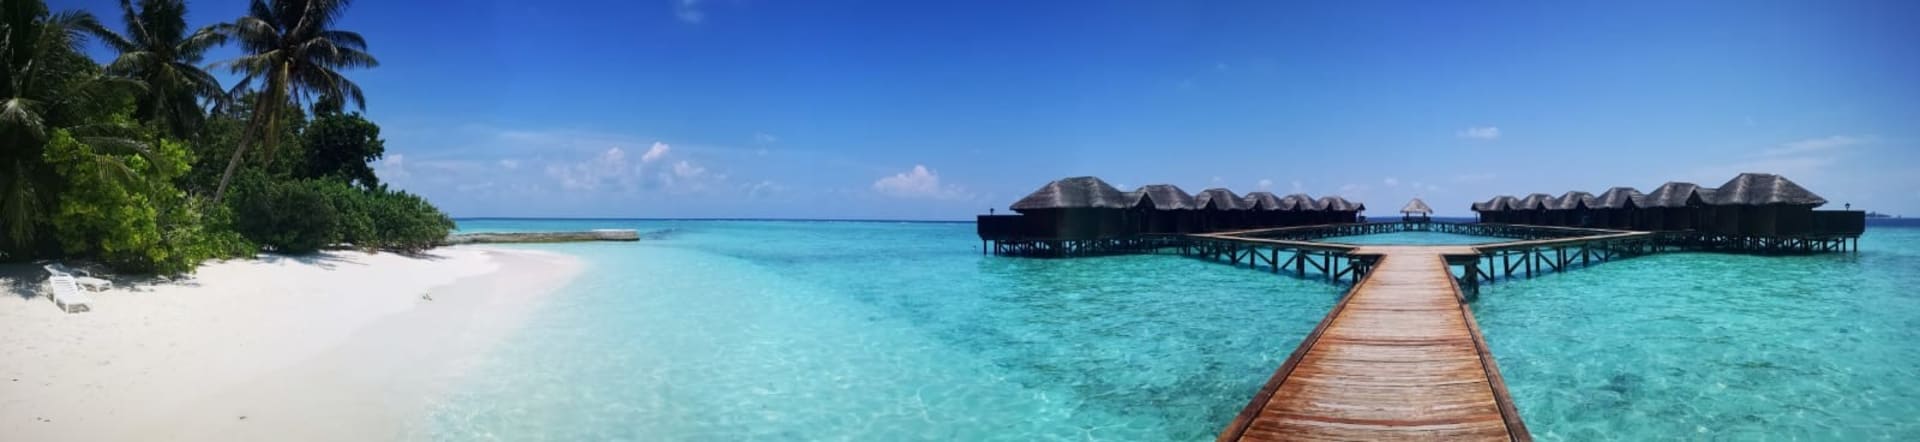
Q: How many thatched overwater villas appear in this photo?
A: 12